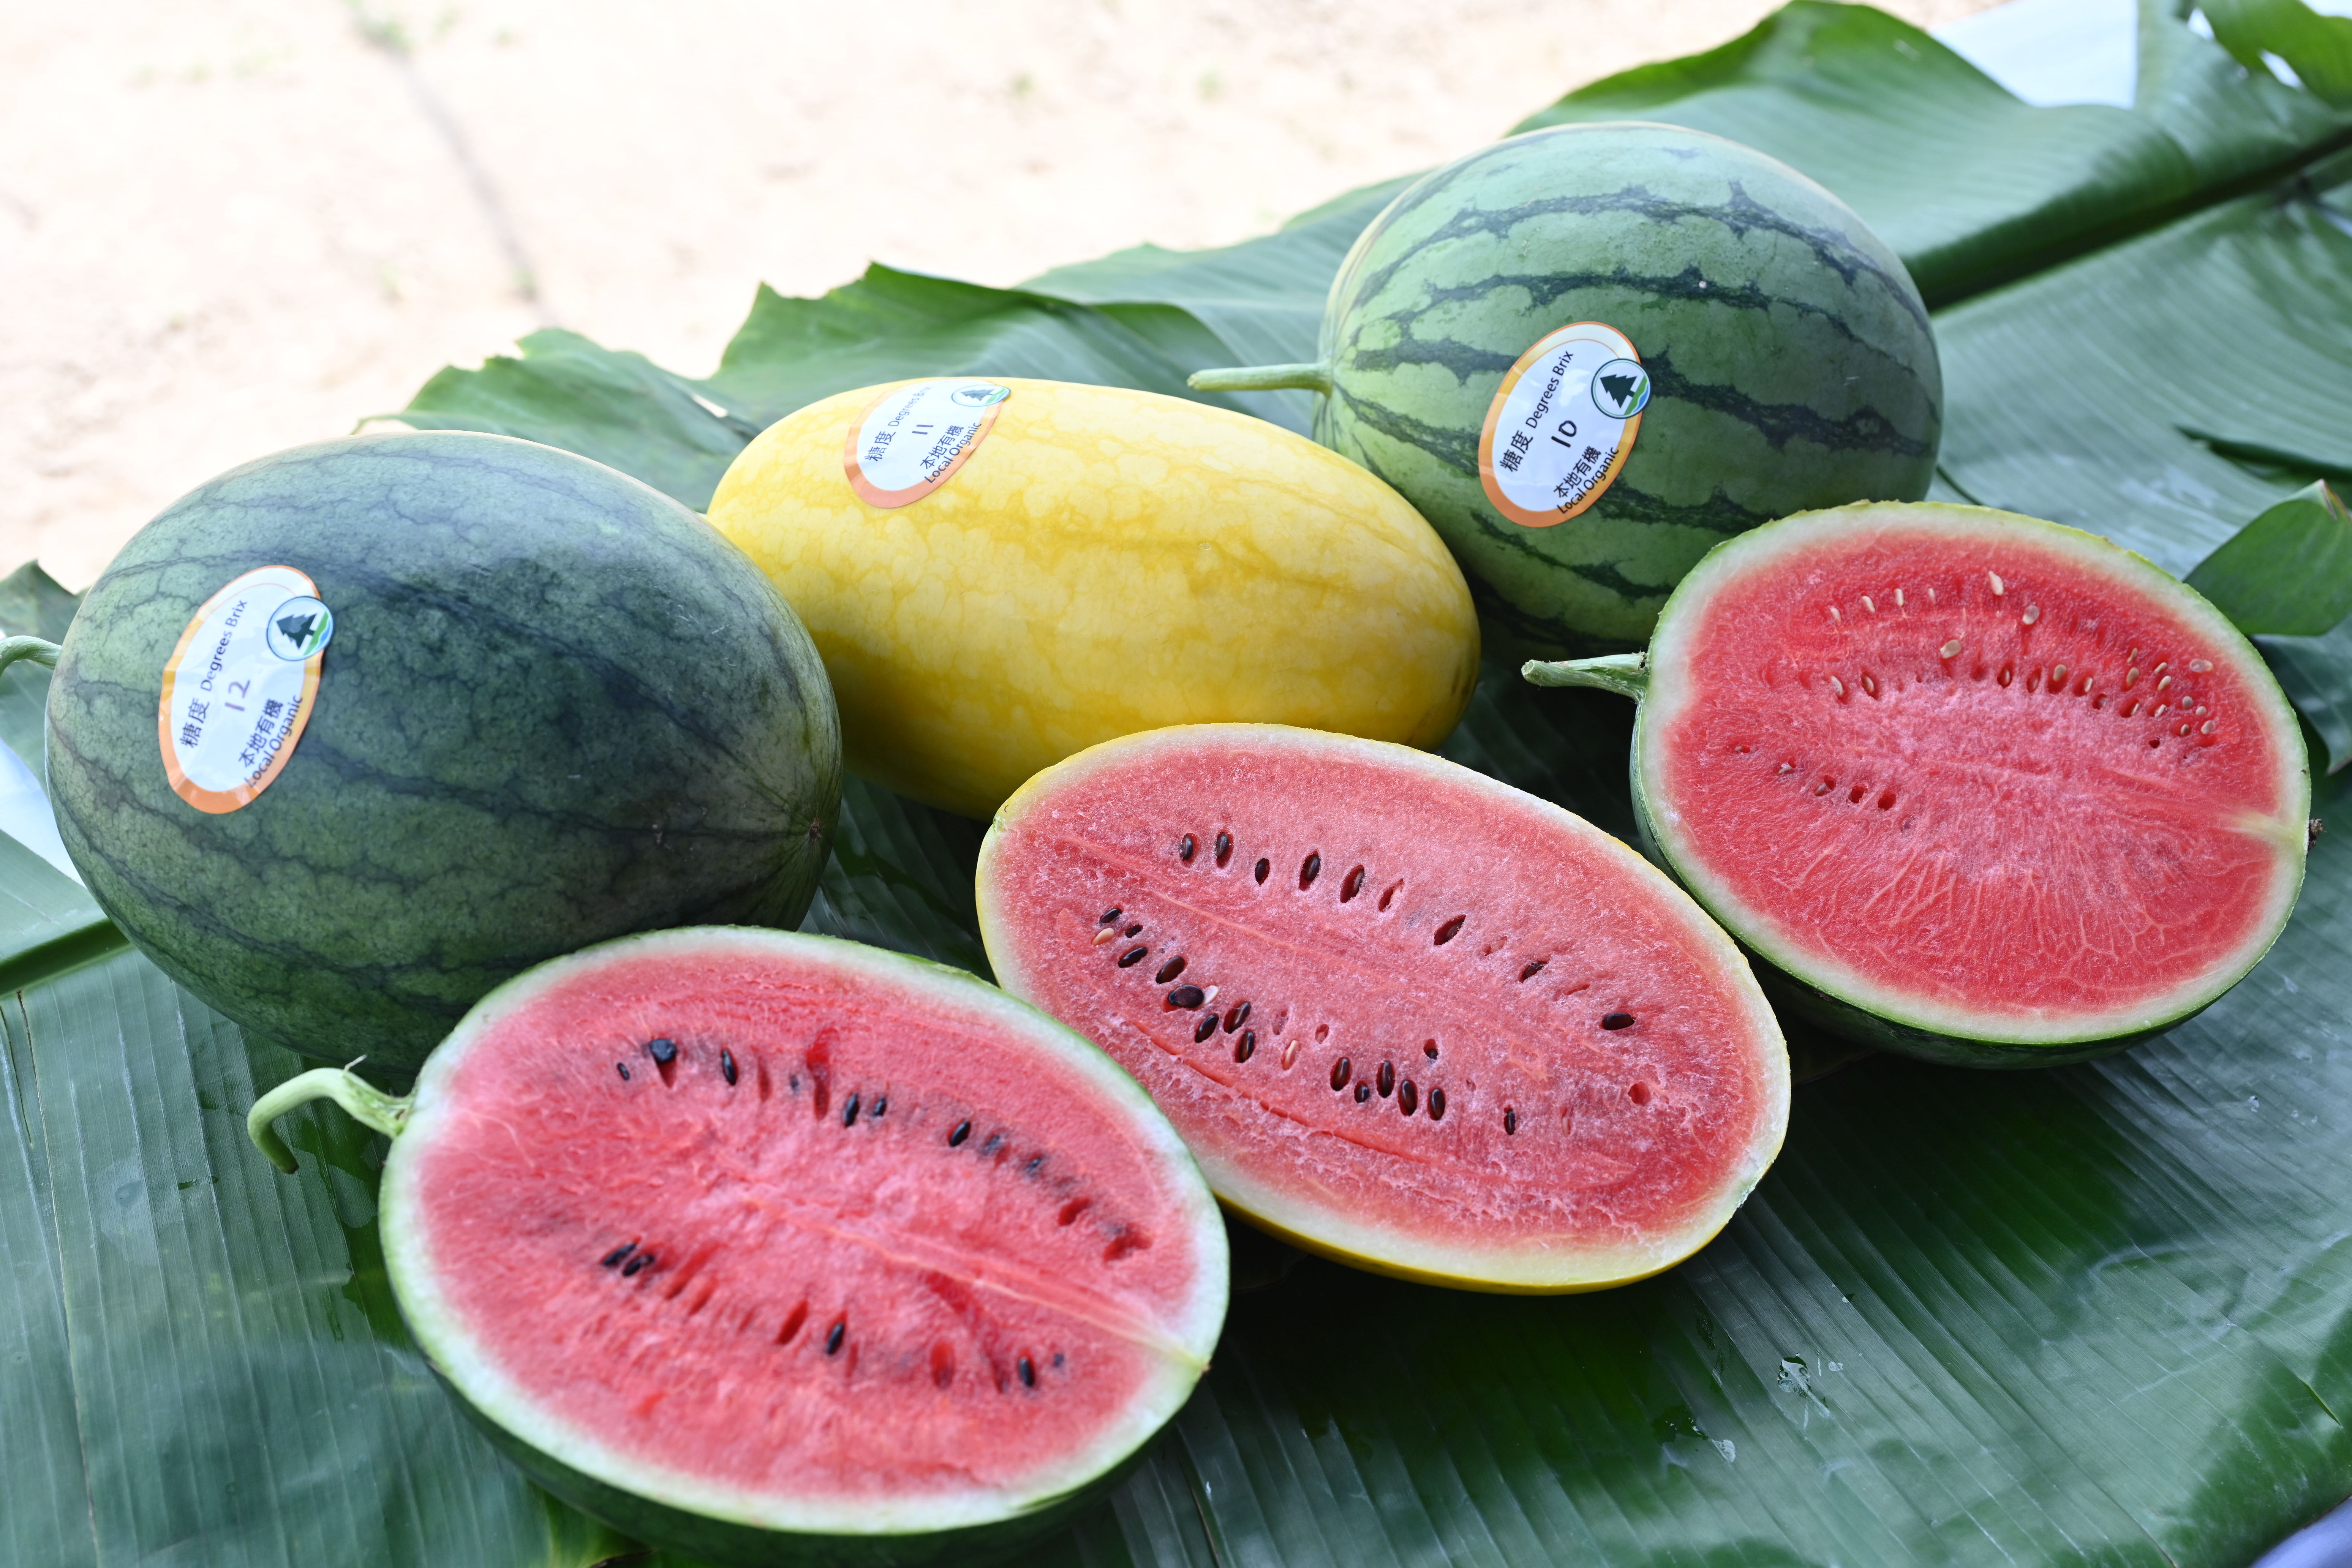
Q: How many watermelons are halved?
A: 3